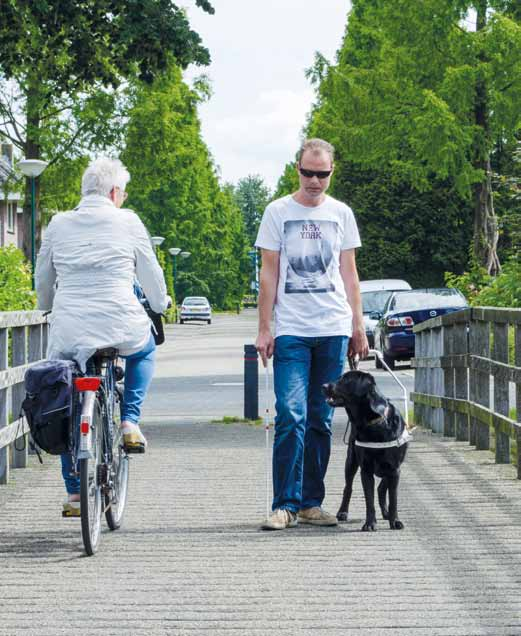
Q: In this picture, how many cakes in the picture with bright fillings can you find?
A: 0